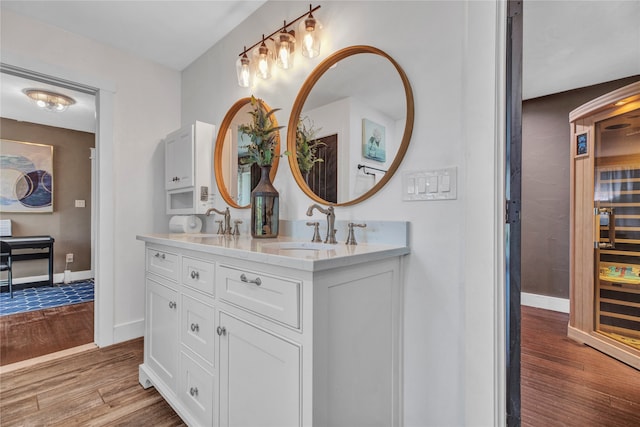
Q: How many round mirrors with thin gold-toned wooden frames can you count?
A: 2